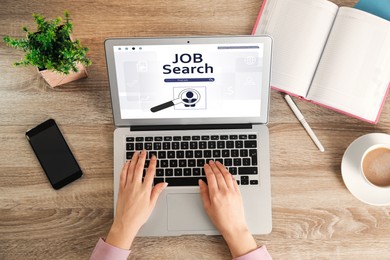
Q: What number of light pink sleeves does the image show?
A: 2